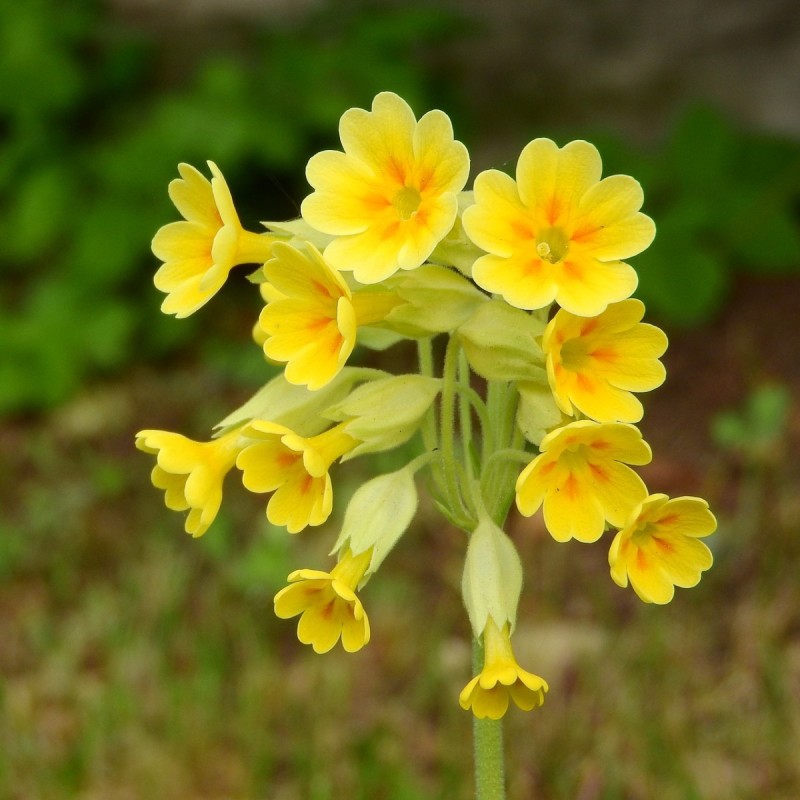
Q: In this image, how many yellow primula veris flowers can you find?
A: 11